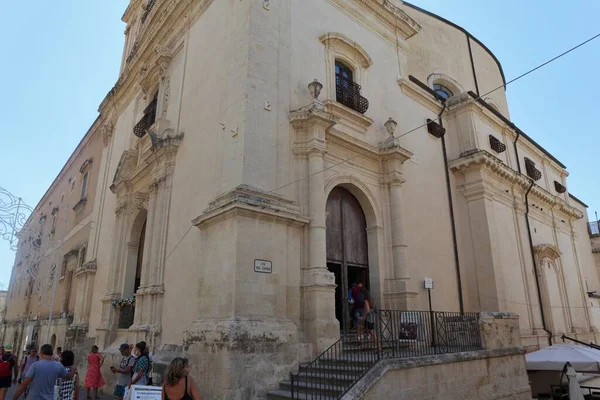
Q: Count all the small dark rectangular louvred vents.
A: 4